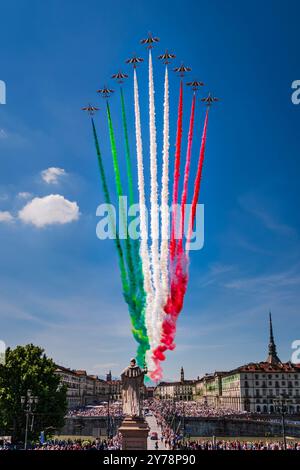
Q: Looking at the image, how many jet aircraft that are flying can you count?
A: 9